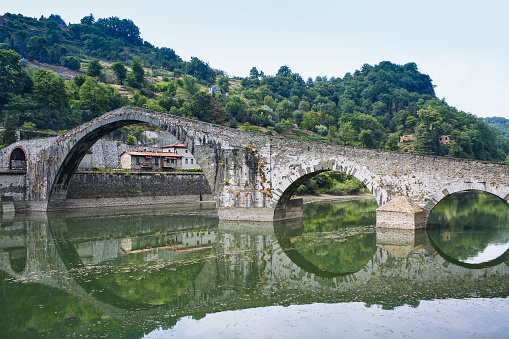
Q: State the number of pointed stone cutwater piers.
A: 1